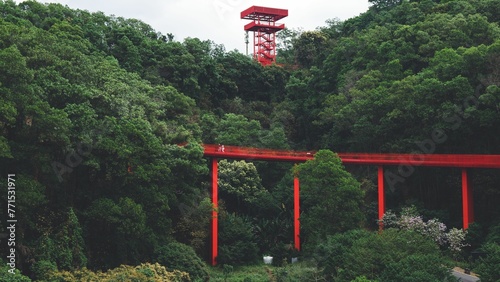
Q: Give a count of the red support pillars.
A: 4